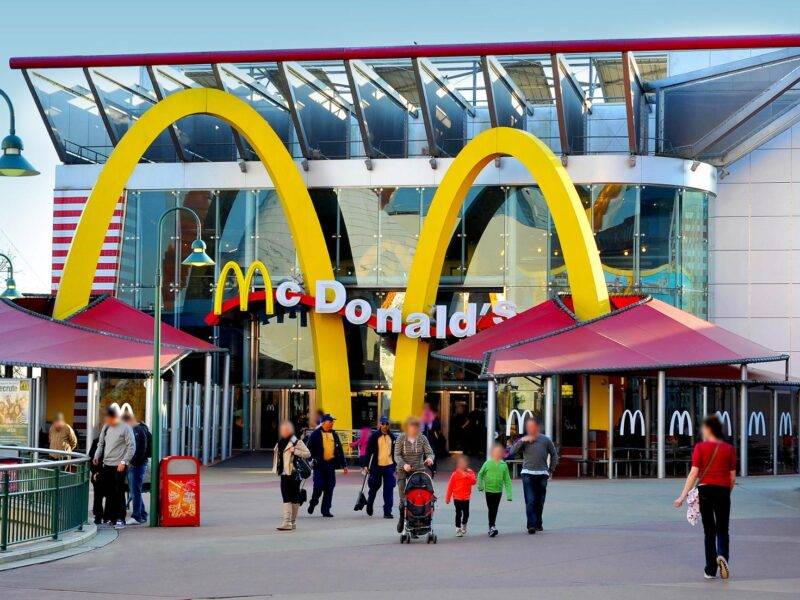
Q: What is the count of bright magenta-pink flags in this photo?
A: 0